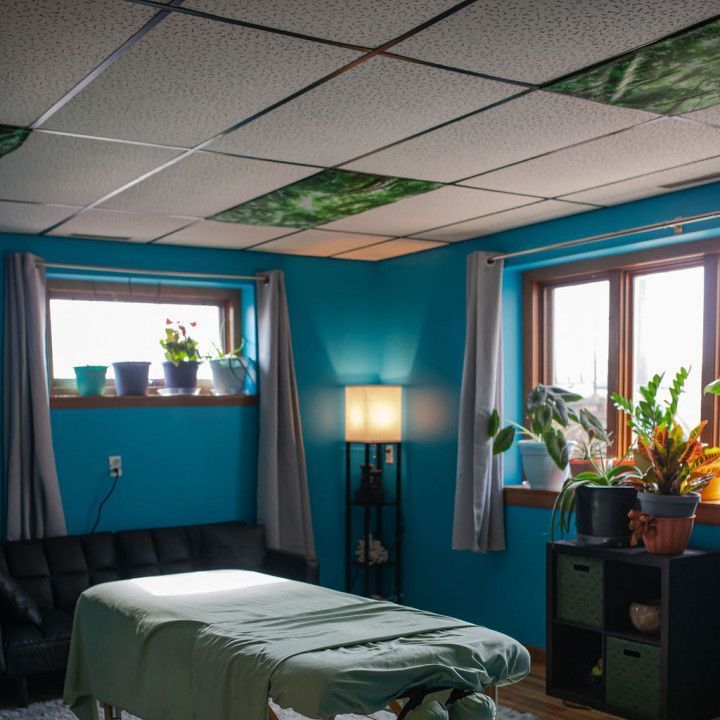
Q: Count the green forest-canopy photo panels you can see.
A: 3